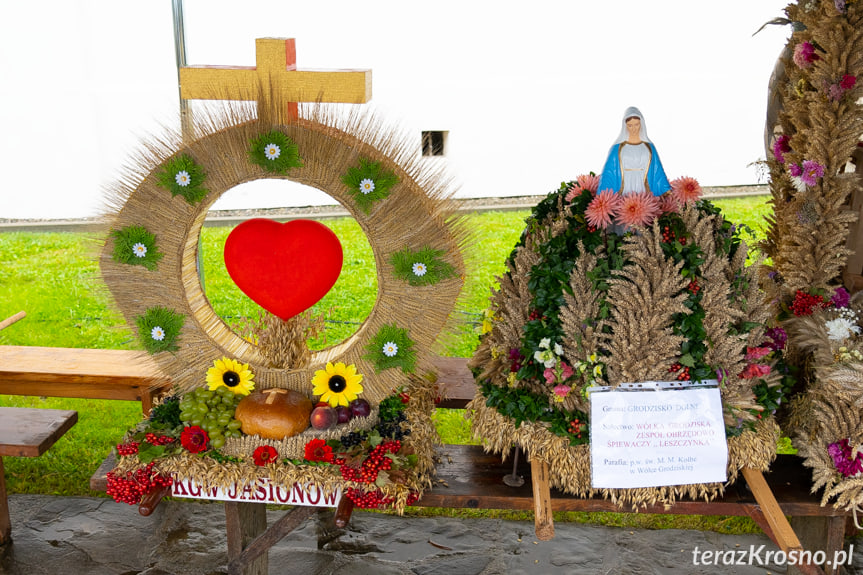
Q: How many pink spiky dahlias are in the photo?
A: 5